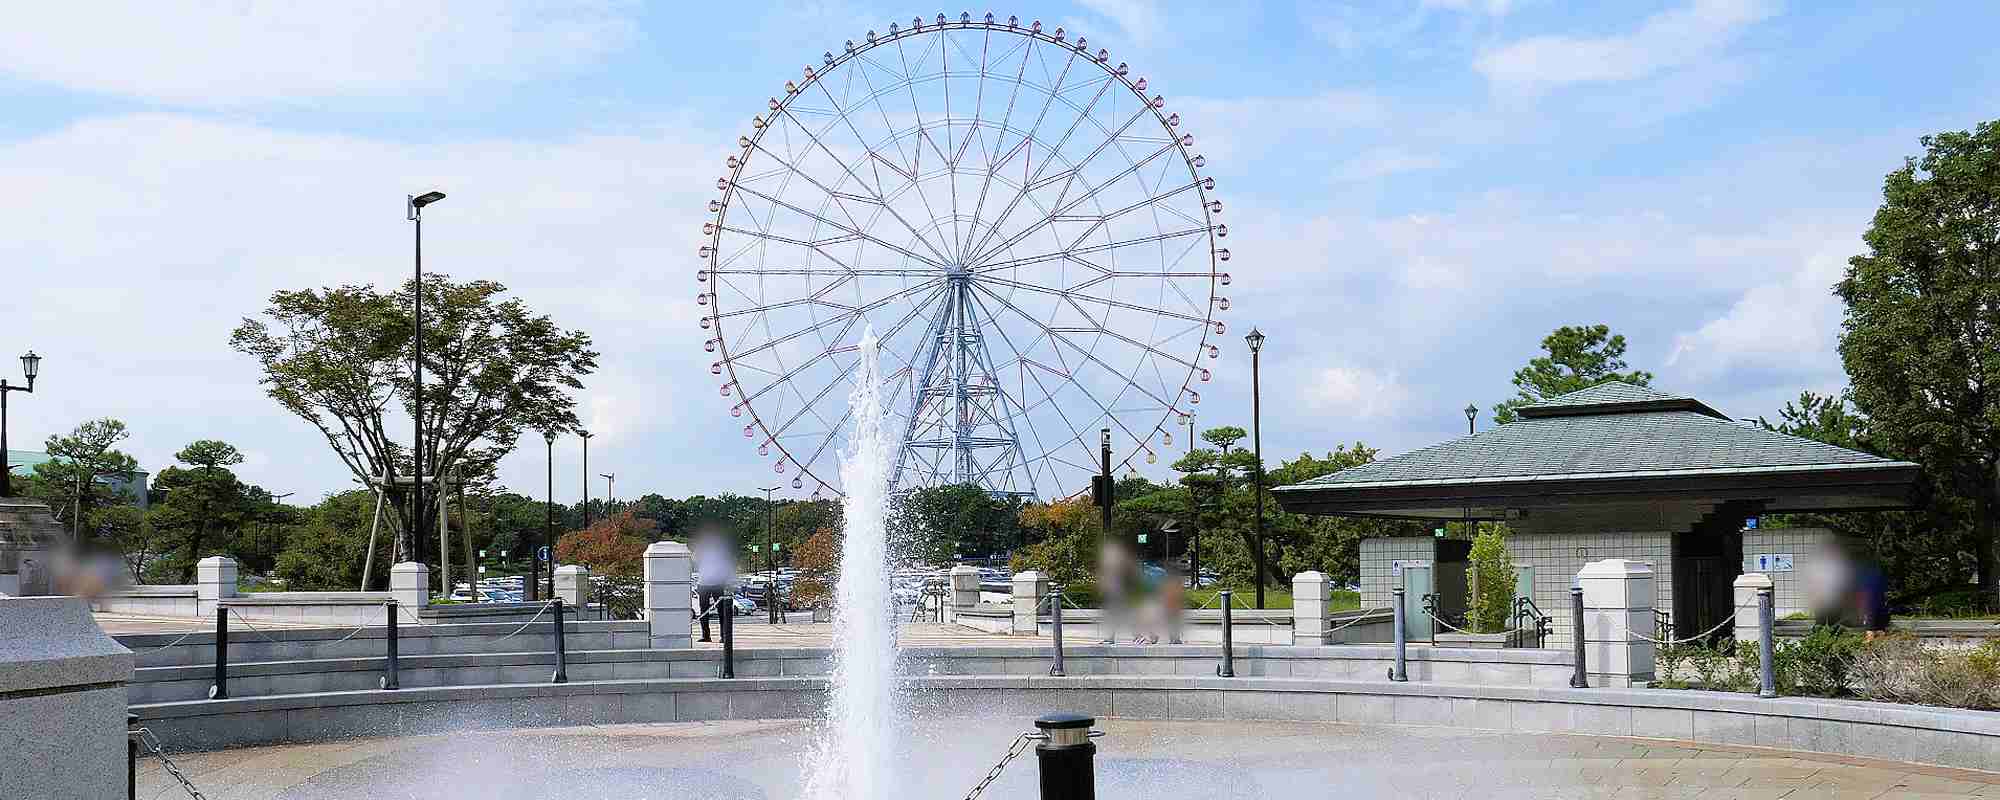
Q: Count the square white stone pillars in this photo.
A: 9